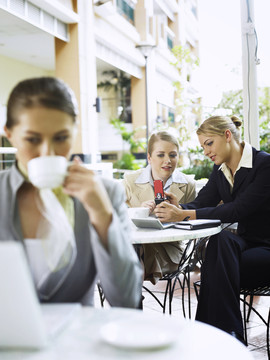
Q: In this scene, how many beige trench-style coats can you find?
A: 1